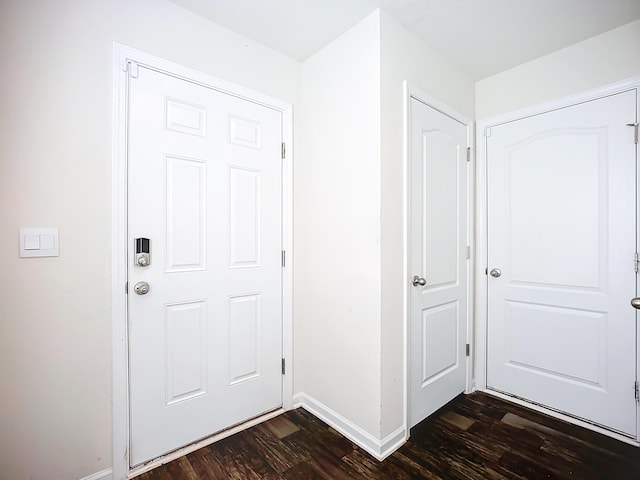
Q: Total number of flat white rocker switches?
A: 2